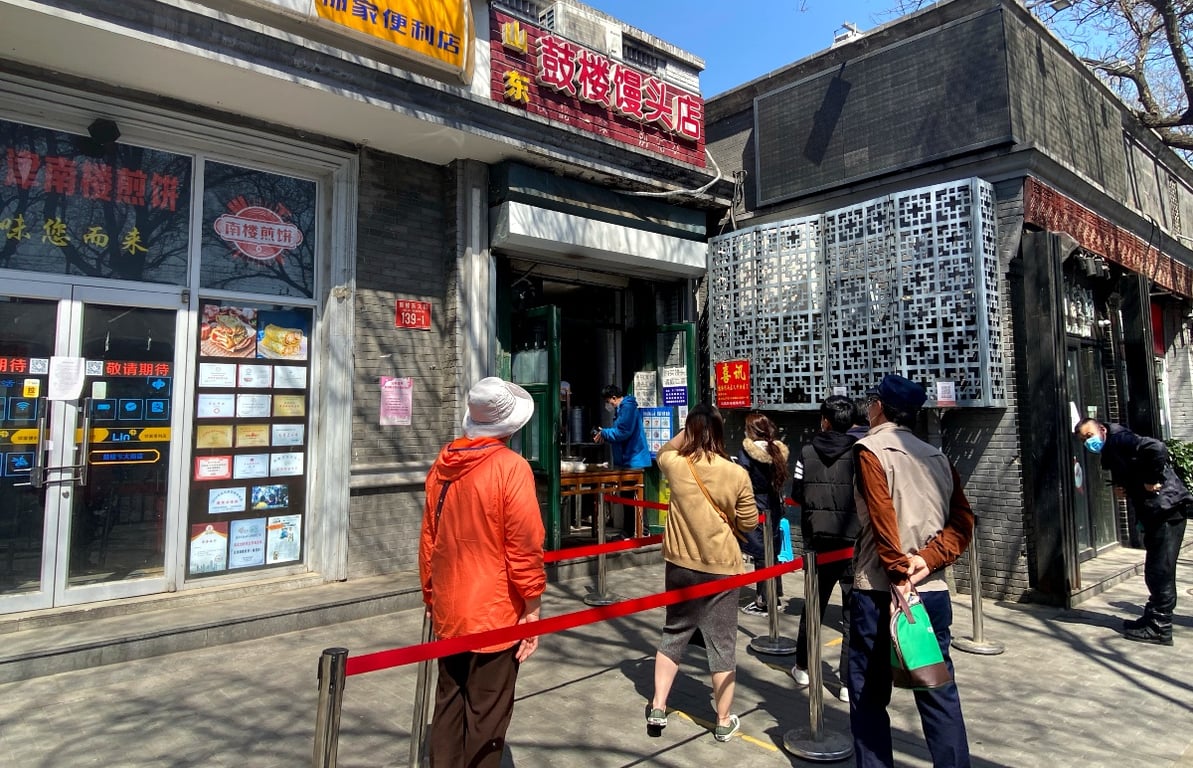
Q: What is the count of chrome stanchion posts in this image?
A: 6